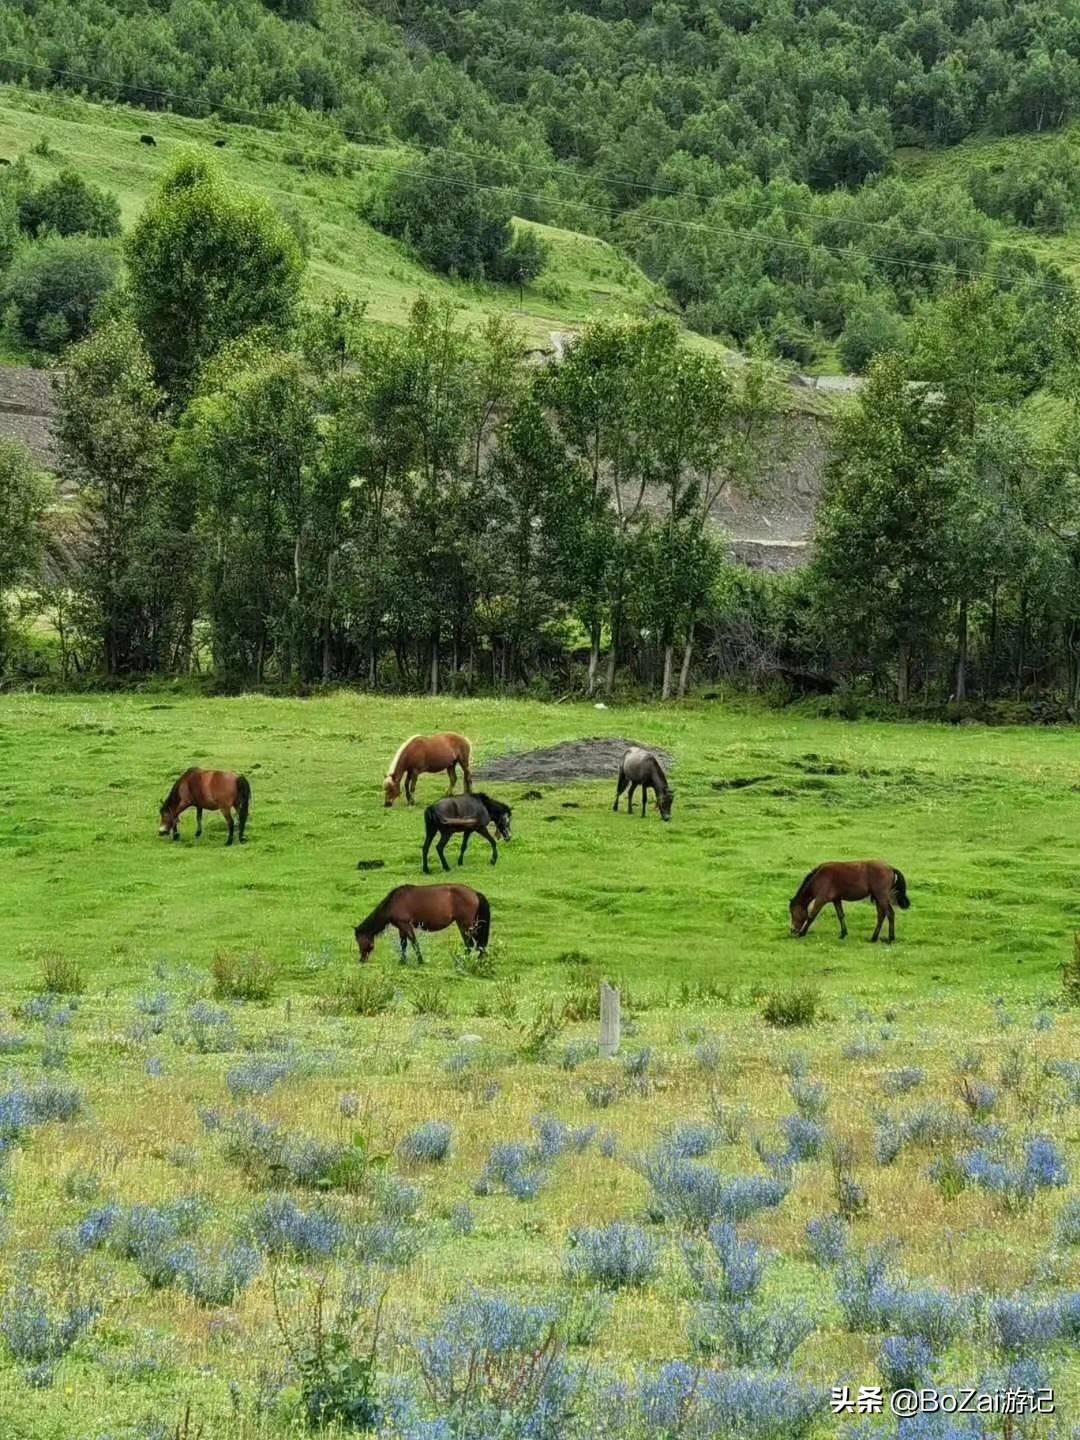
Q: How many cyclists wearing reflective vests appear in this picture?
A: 0